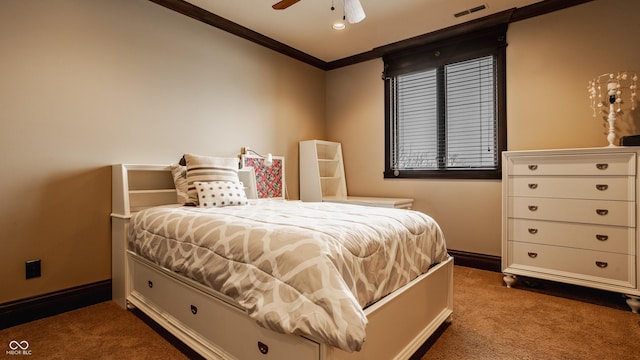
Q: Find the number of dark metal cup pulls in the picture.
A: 13